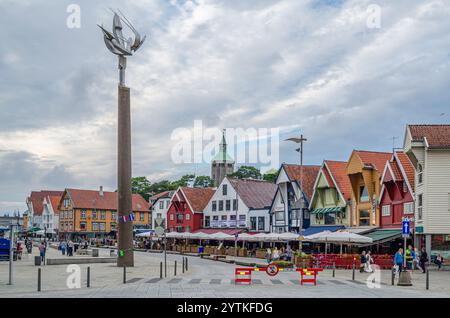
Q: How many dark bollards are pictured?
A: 11